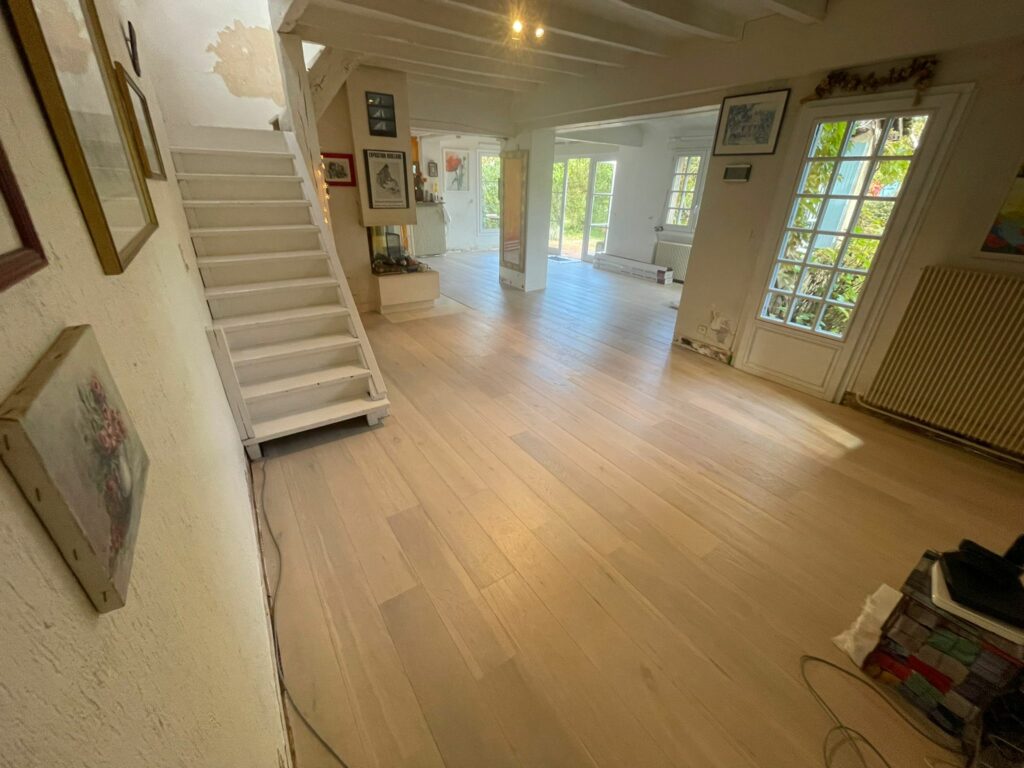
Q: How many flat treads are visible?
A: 10